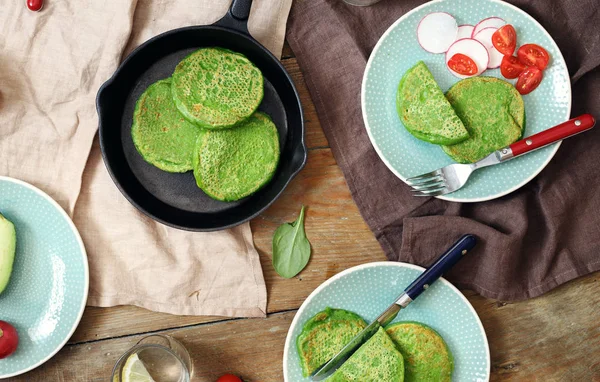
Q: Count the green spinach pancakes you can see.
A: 8